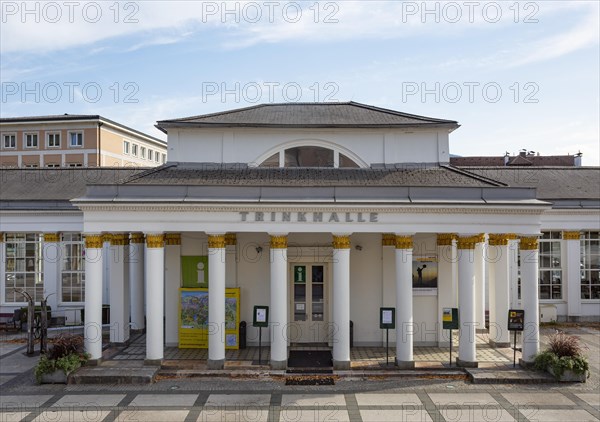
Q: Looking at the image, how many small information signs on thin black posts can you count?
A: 4